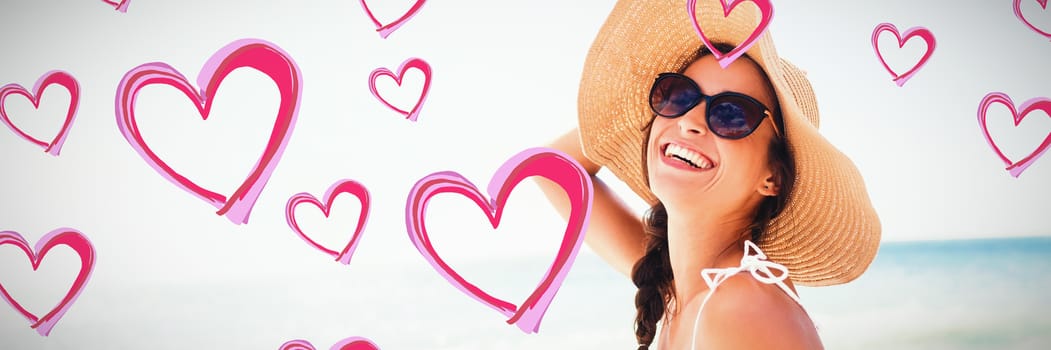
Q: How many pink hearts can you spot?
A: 13